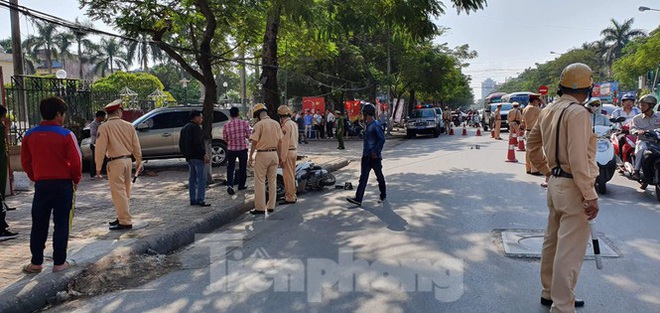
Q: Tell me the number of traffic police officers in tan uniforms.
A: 8